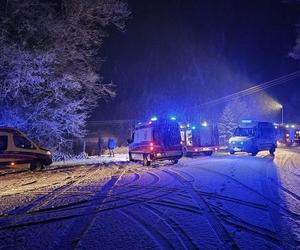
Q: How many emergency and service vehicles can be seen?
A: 5